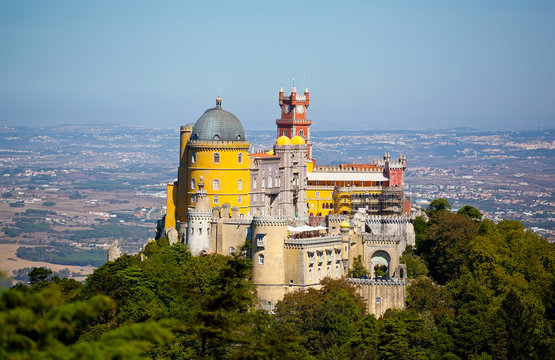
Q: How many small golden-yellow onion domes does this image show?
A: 3